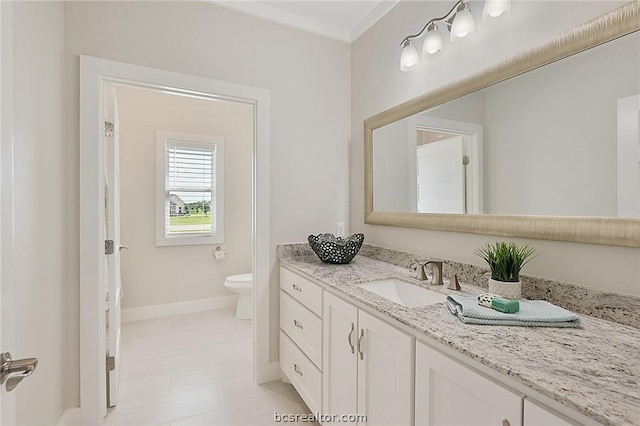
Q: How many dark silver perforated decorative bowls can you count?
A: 1